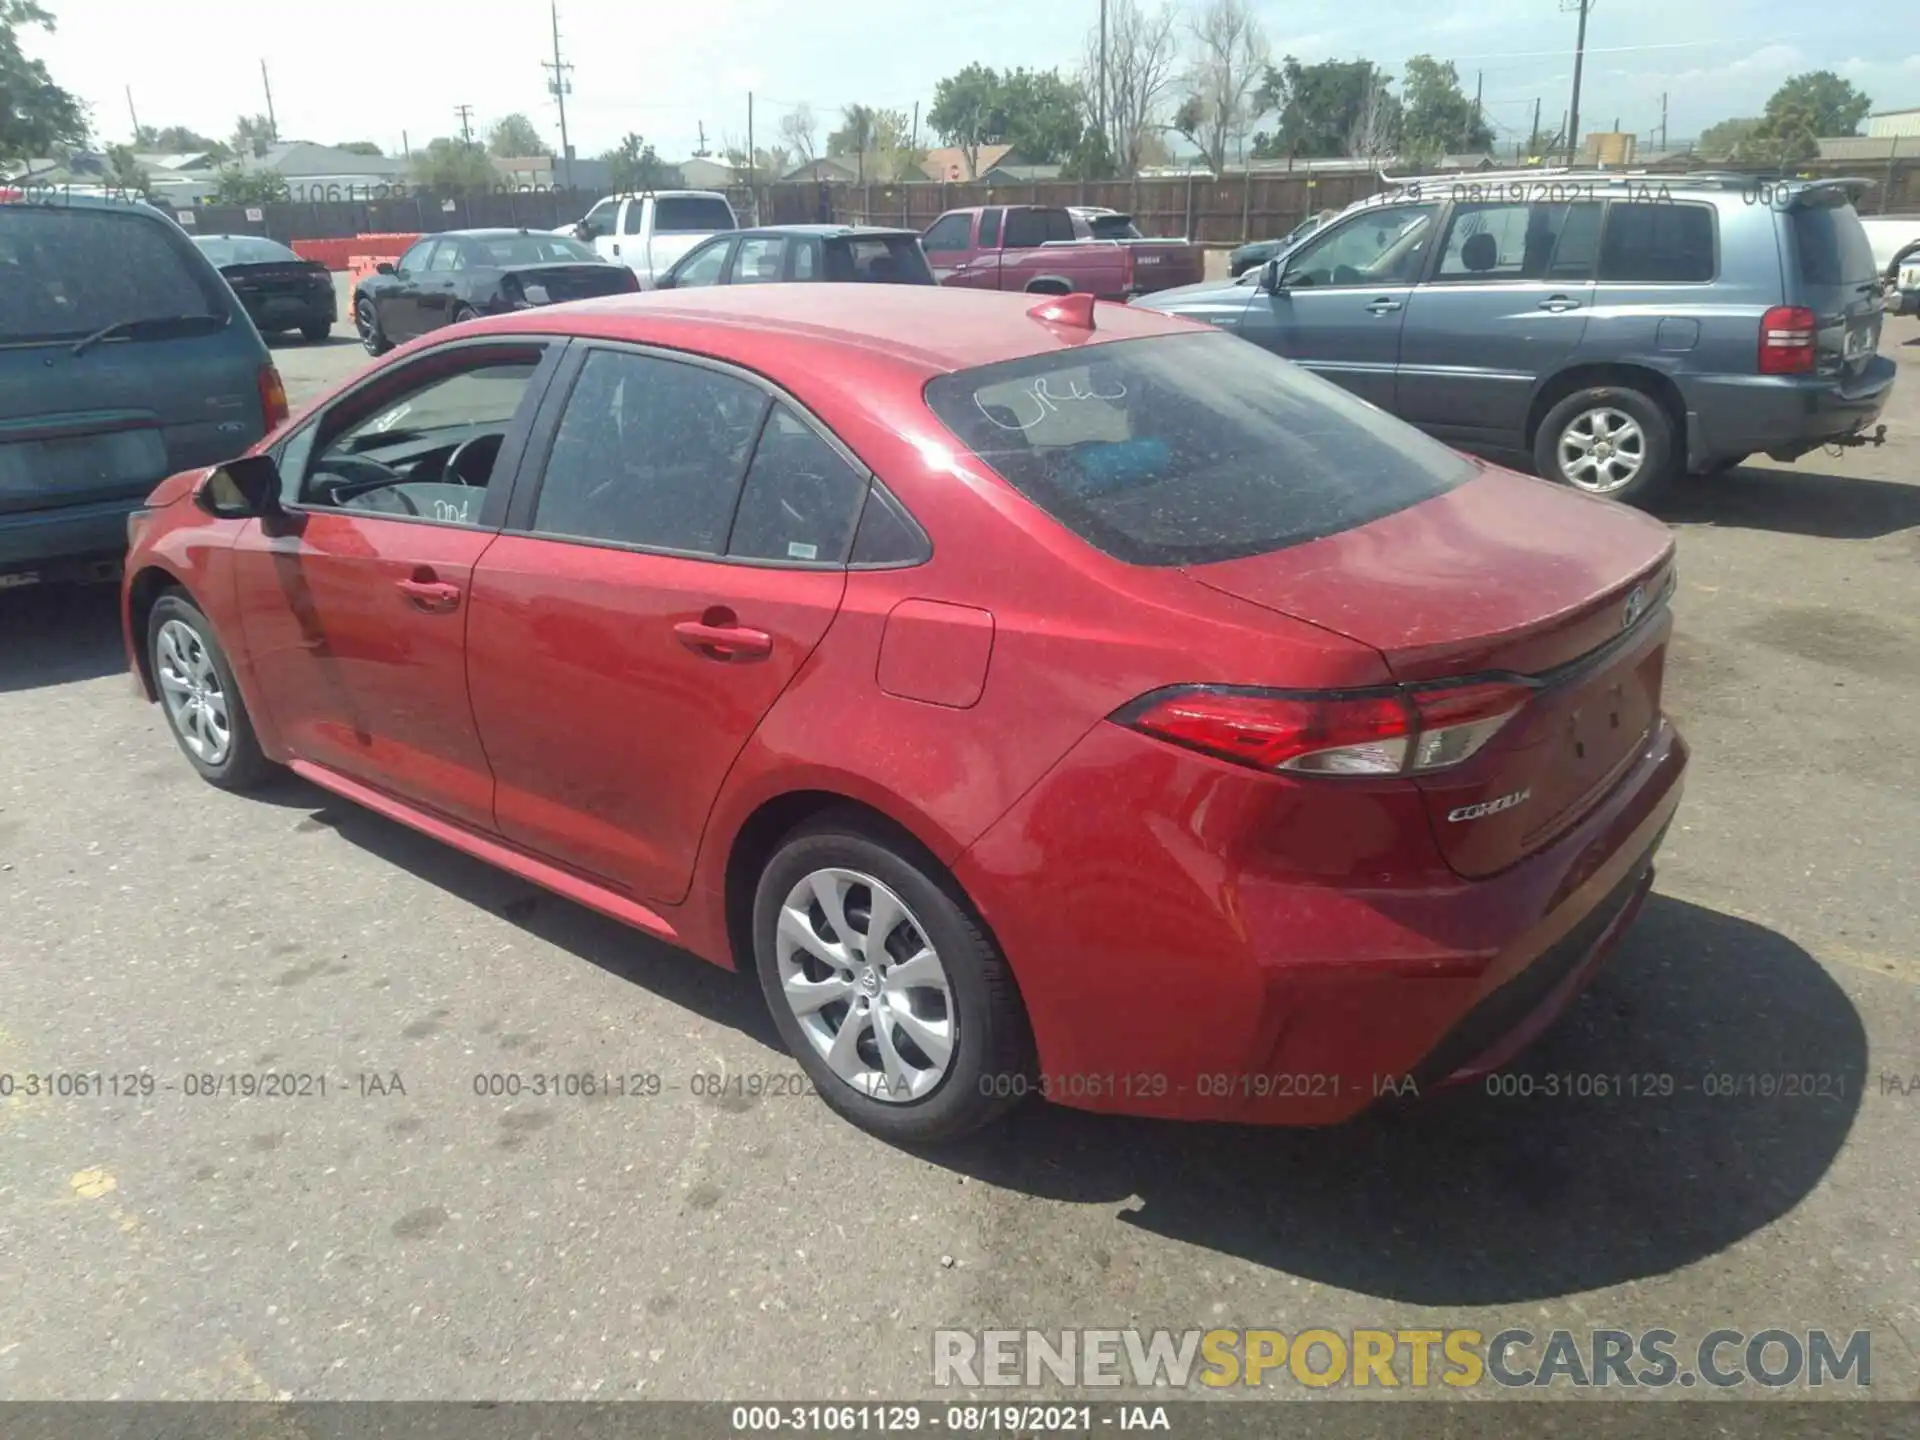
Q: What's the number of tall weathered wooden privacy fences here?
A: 1